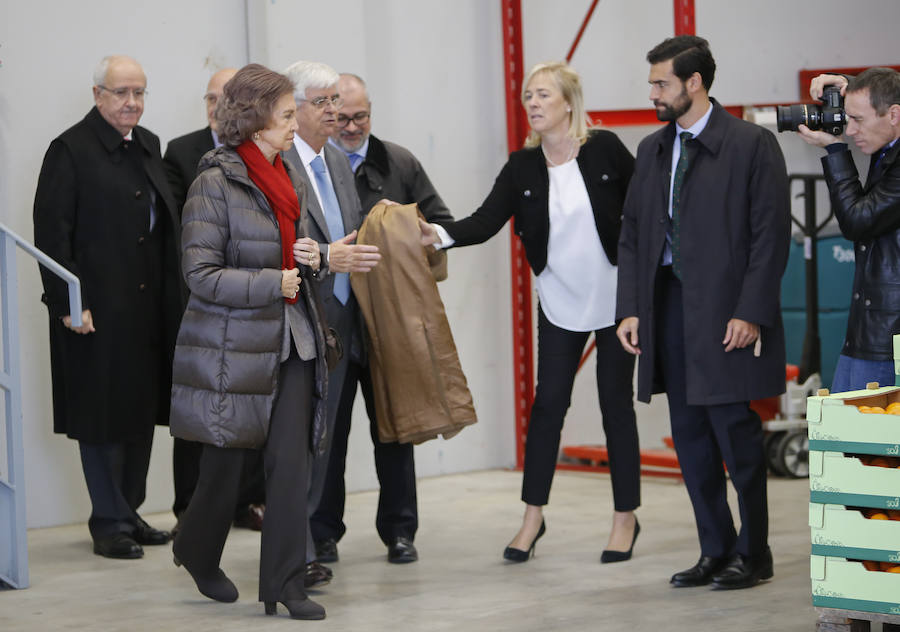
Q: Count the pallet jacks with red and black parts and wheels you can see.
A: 1